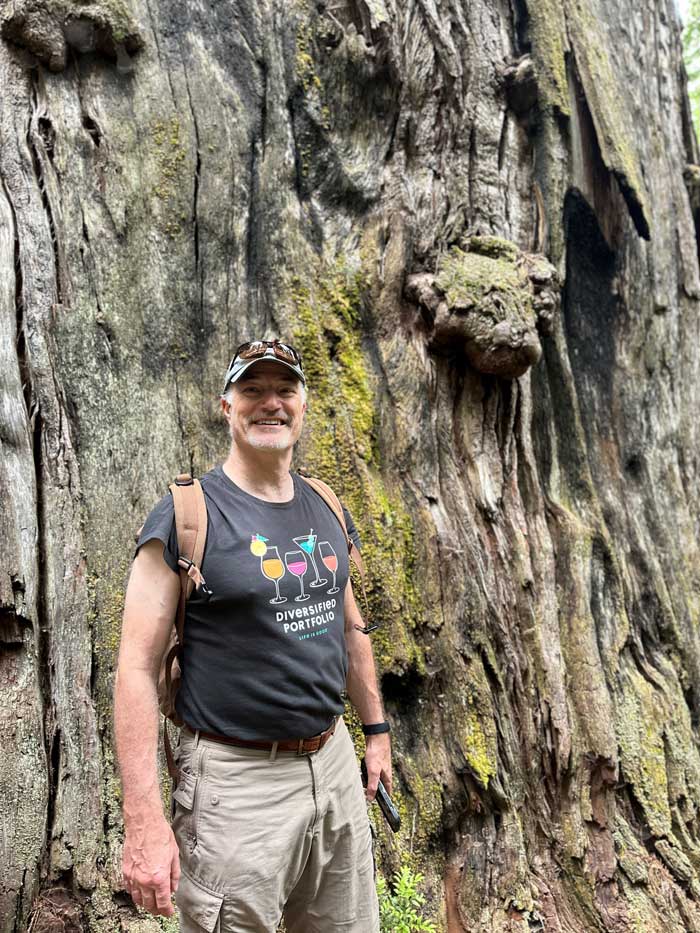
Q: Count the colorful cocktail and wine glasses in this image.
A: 4